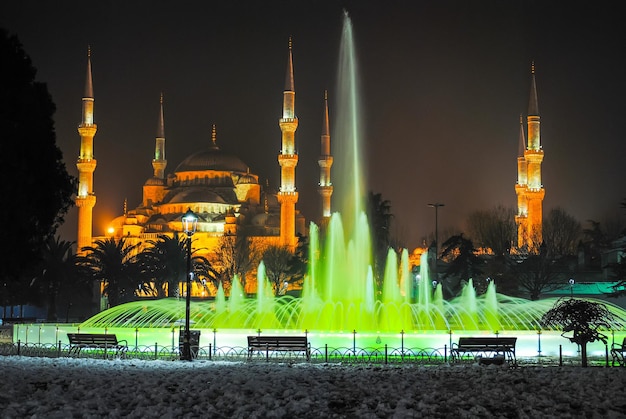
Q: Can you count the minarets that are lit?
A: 6